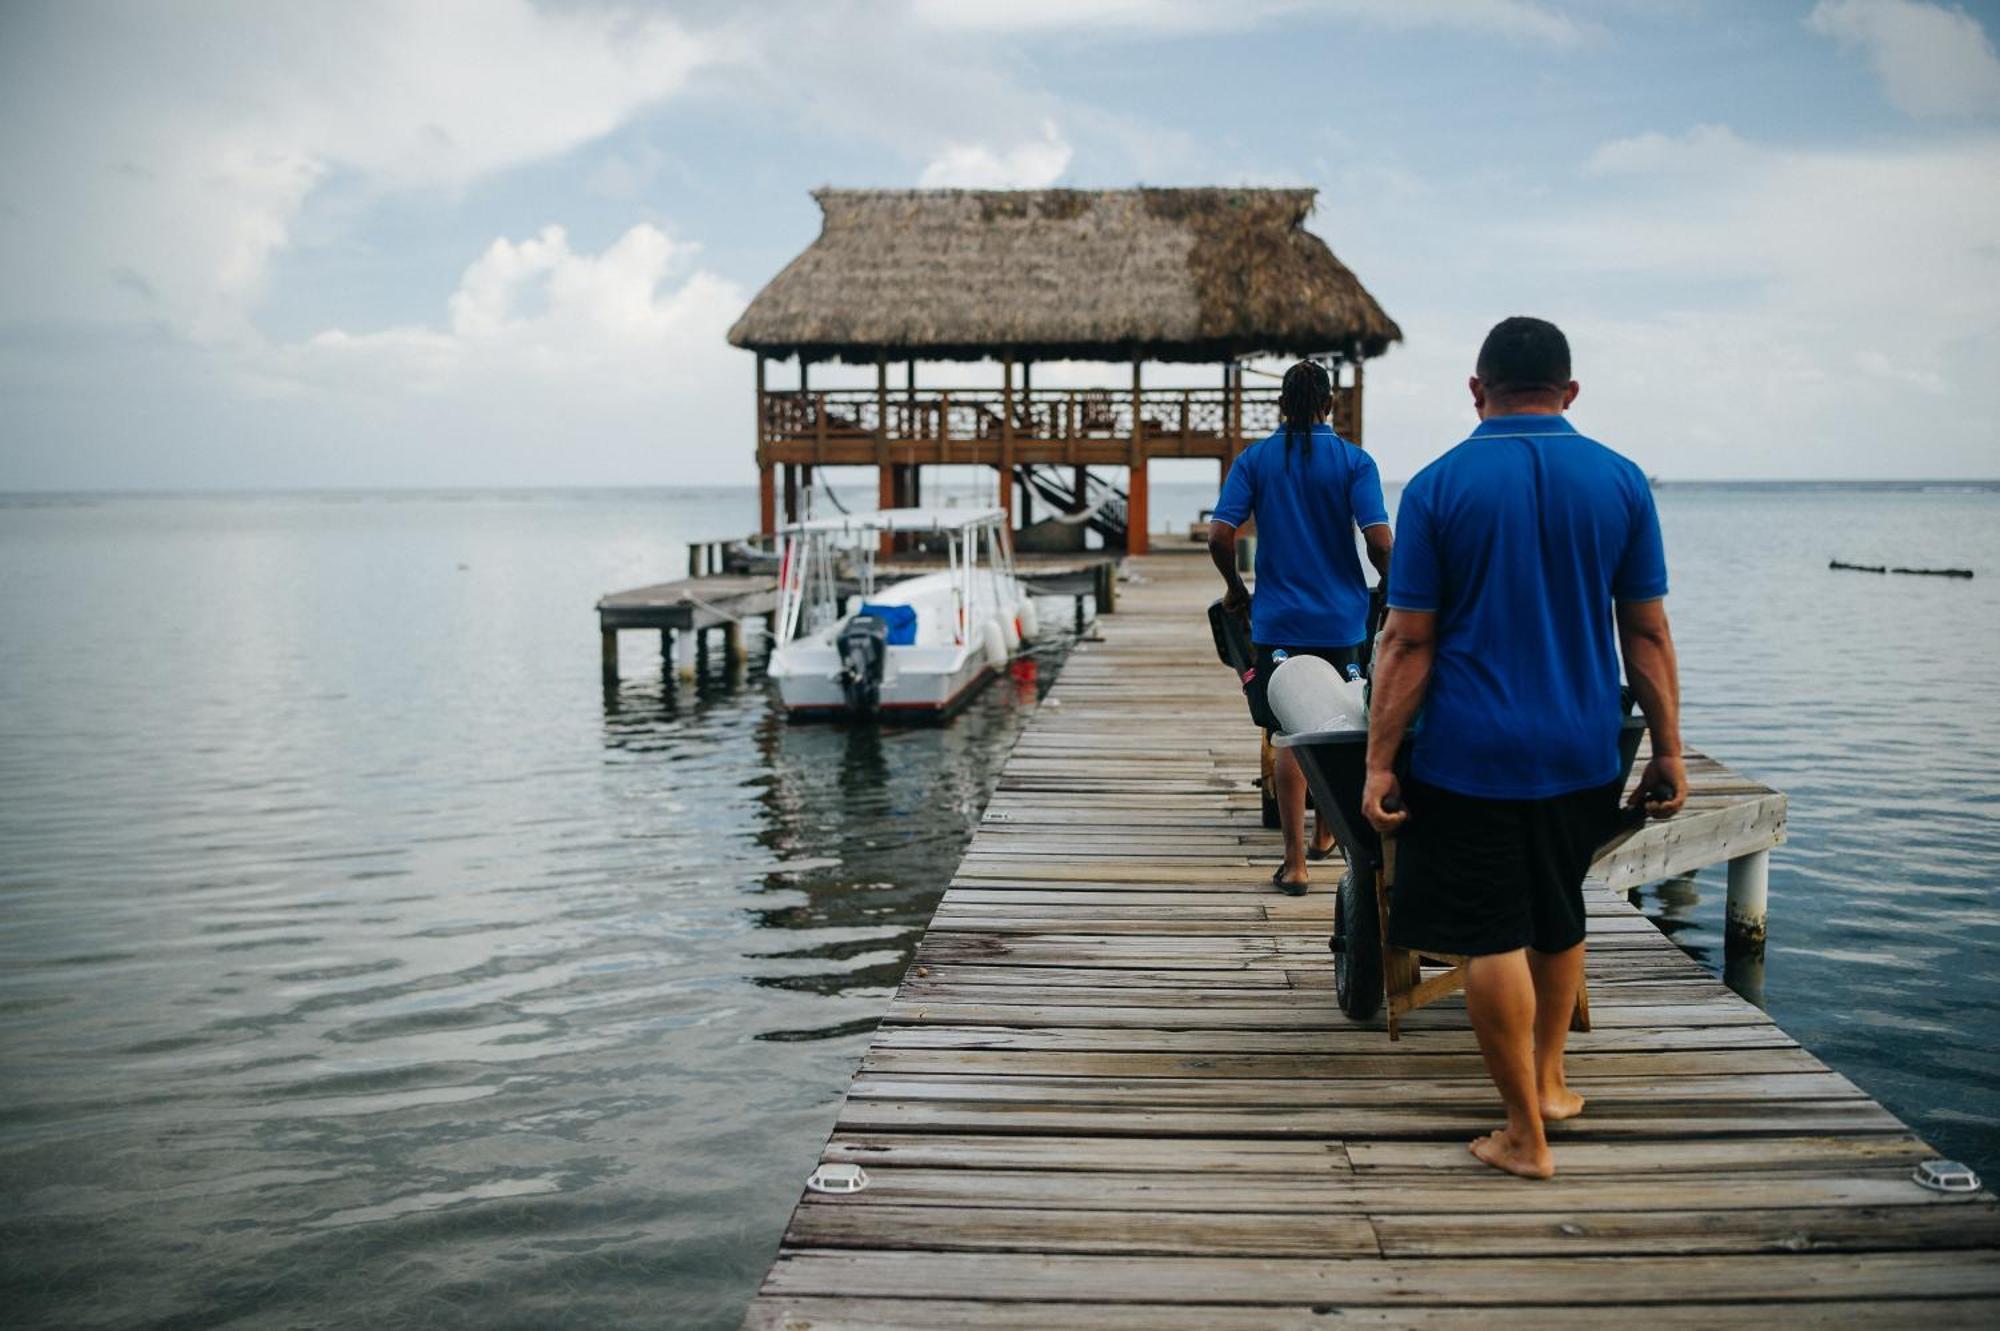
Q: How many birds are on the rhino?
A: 0